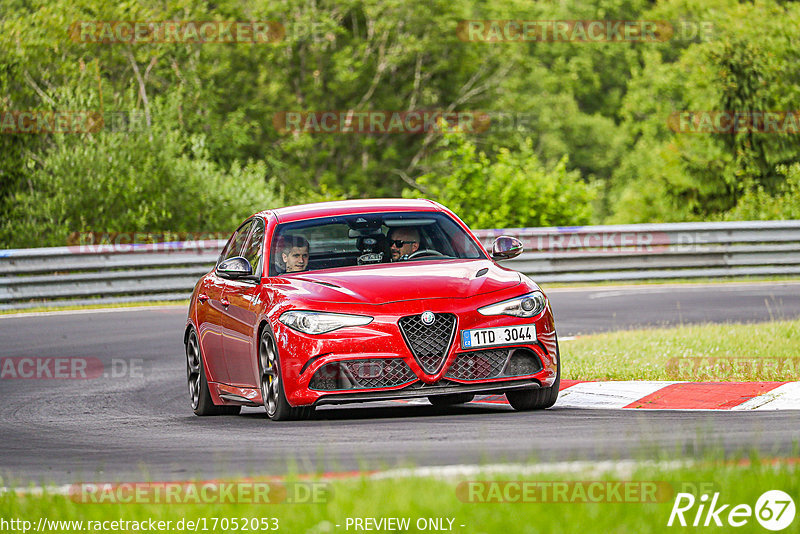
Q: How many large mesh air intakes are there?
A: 3